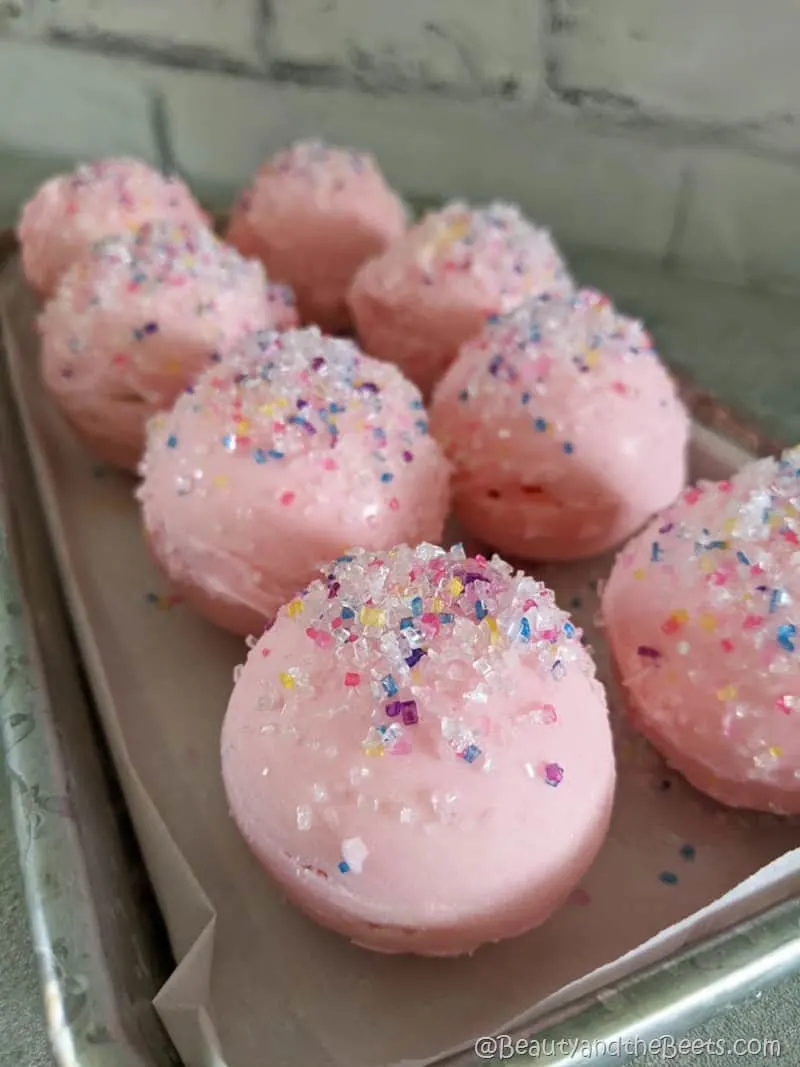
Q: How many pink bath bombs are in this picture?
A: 8